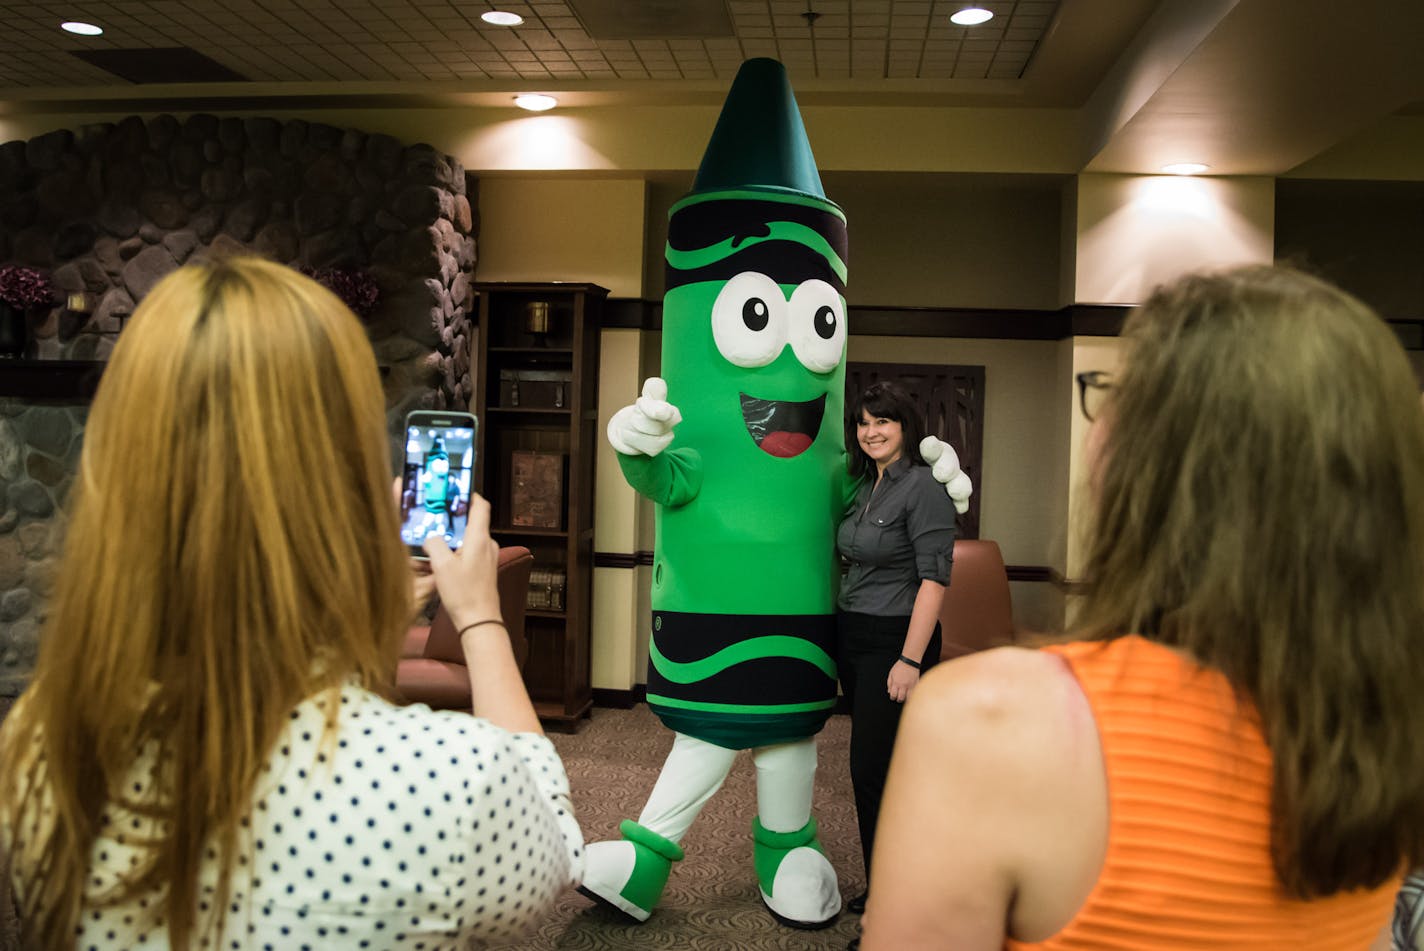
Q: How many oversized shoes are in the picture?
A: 2